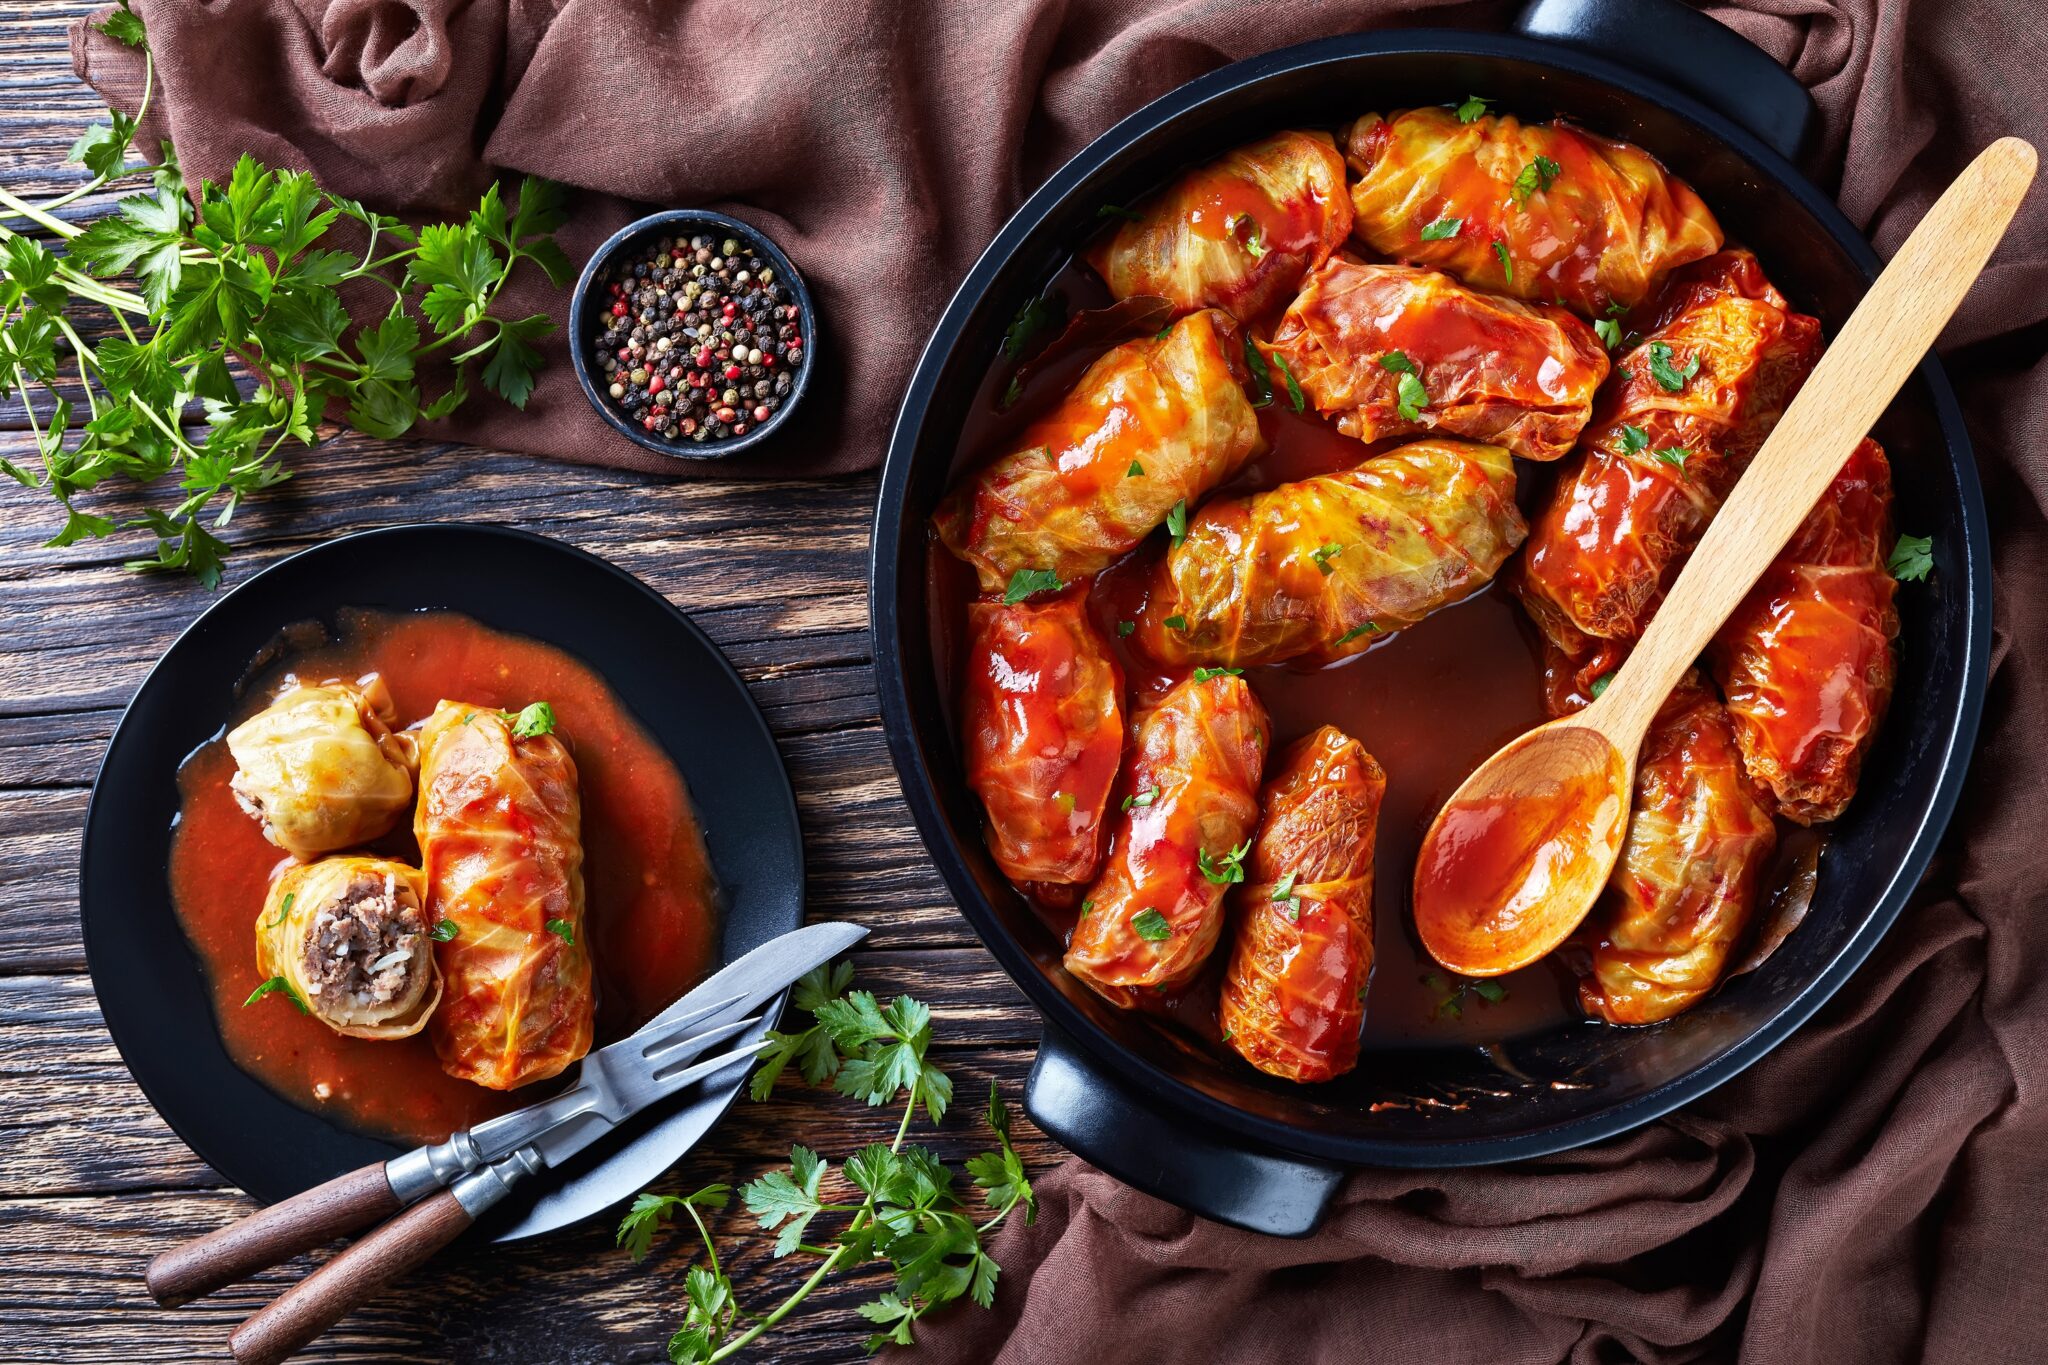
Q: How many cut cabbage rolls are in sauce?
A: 2